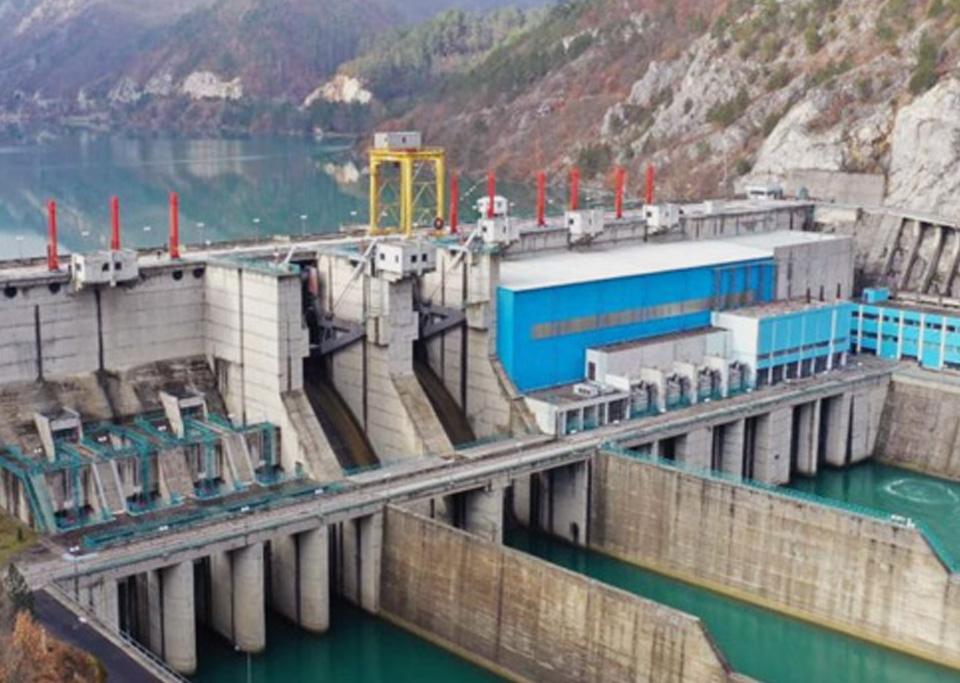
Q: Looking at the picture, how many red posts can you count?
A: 9